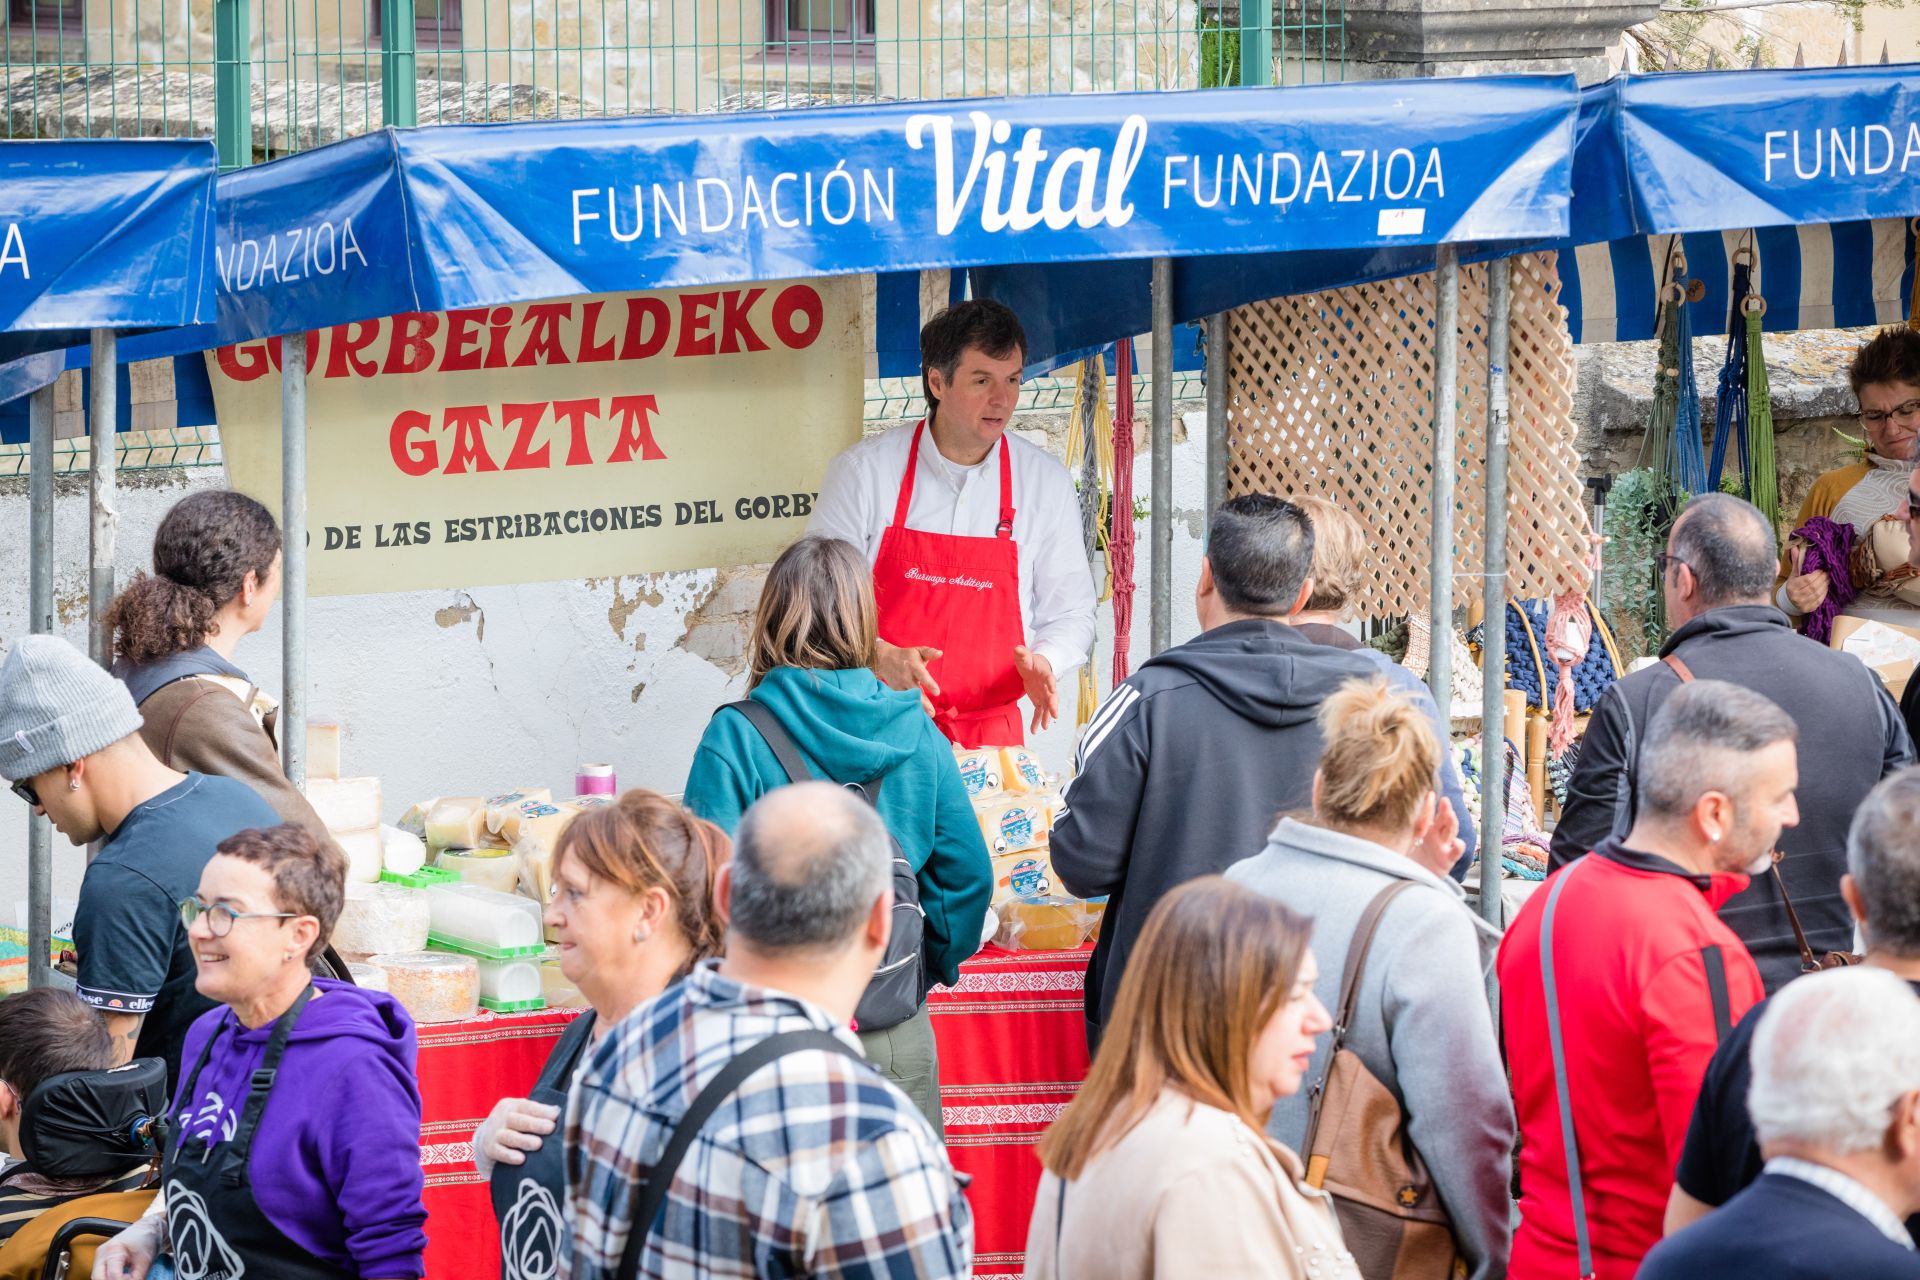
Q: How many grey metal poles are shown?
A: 7